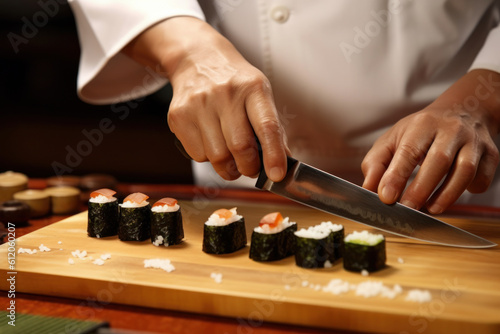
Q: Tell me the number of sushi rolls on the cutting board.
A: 7